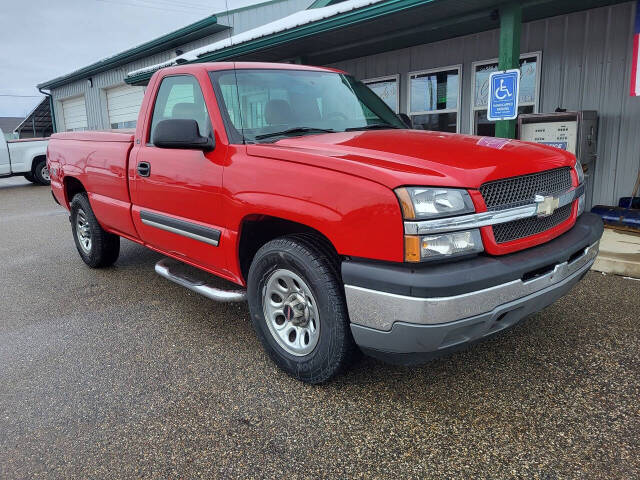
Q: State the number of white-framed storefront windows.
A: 3